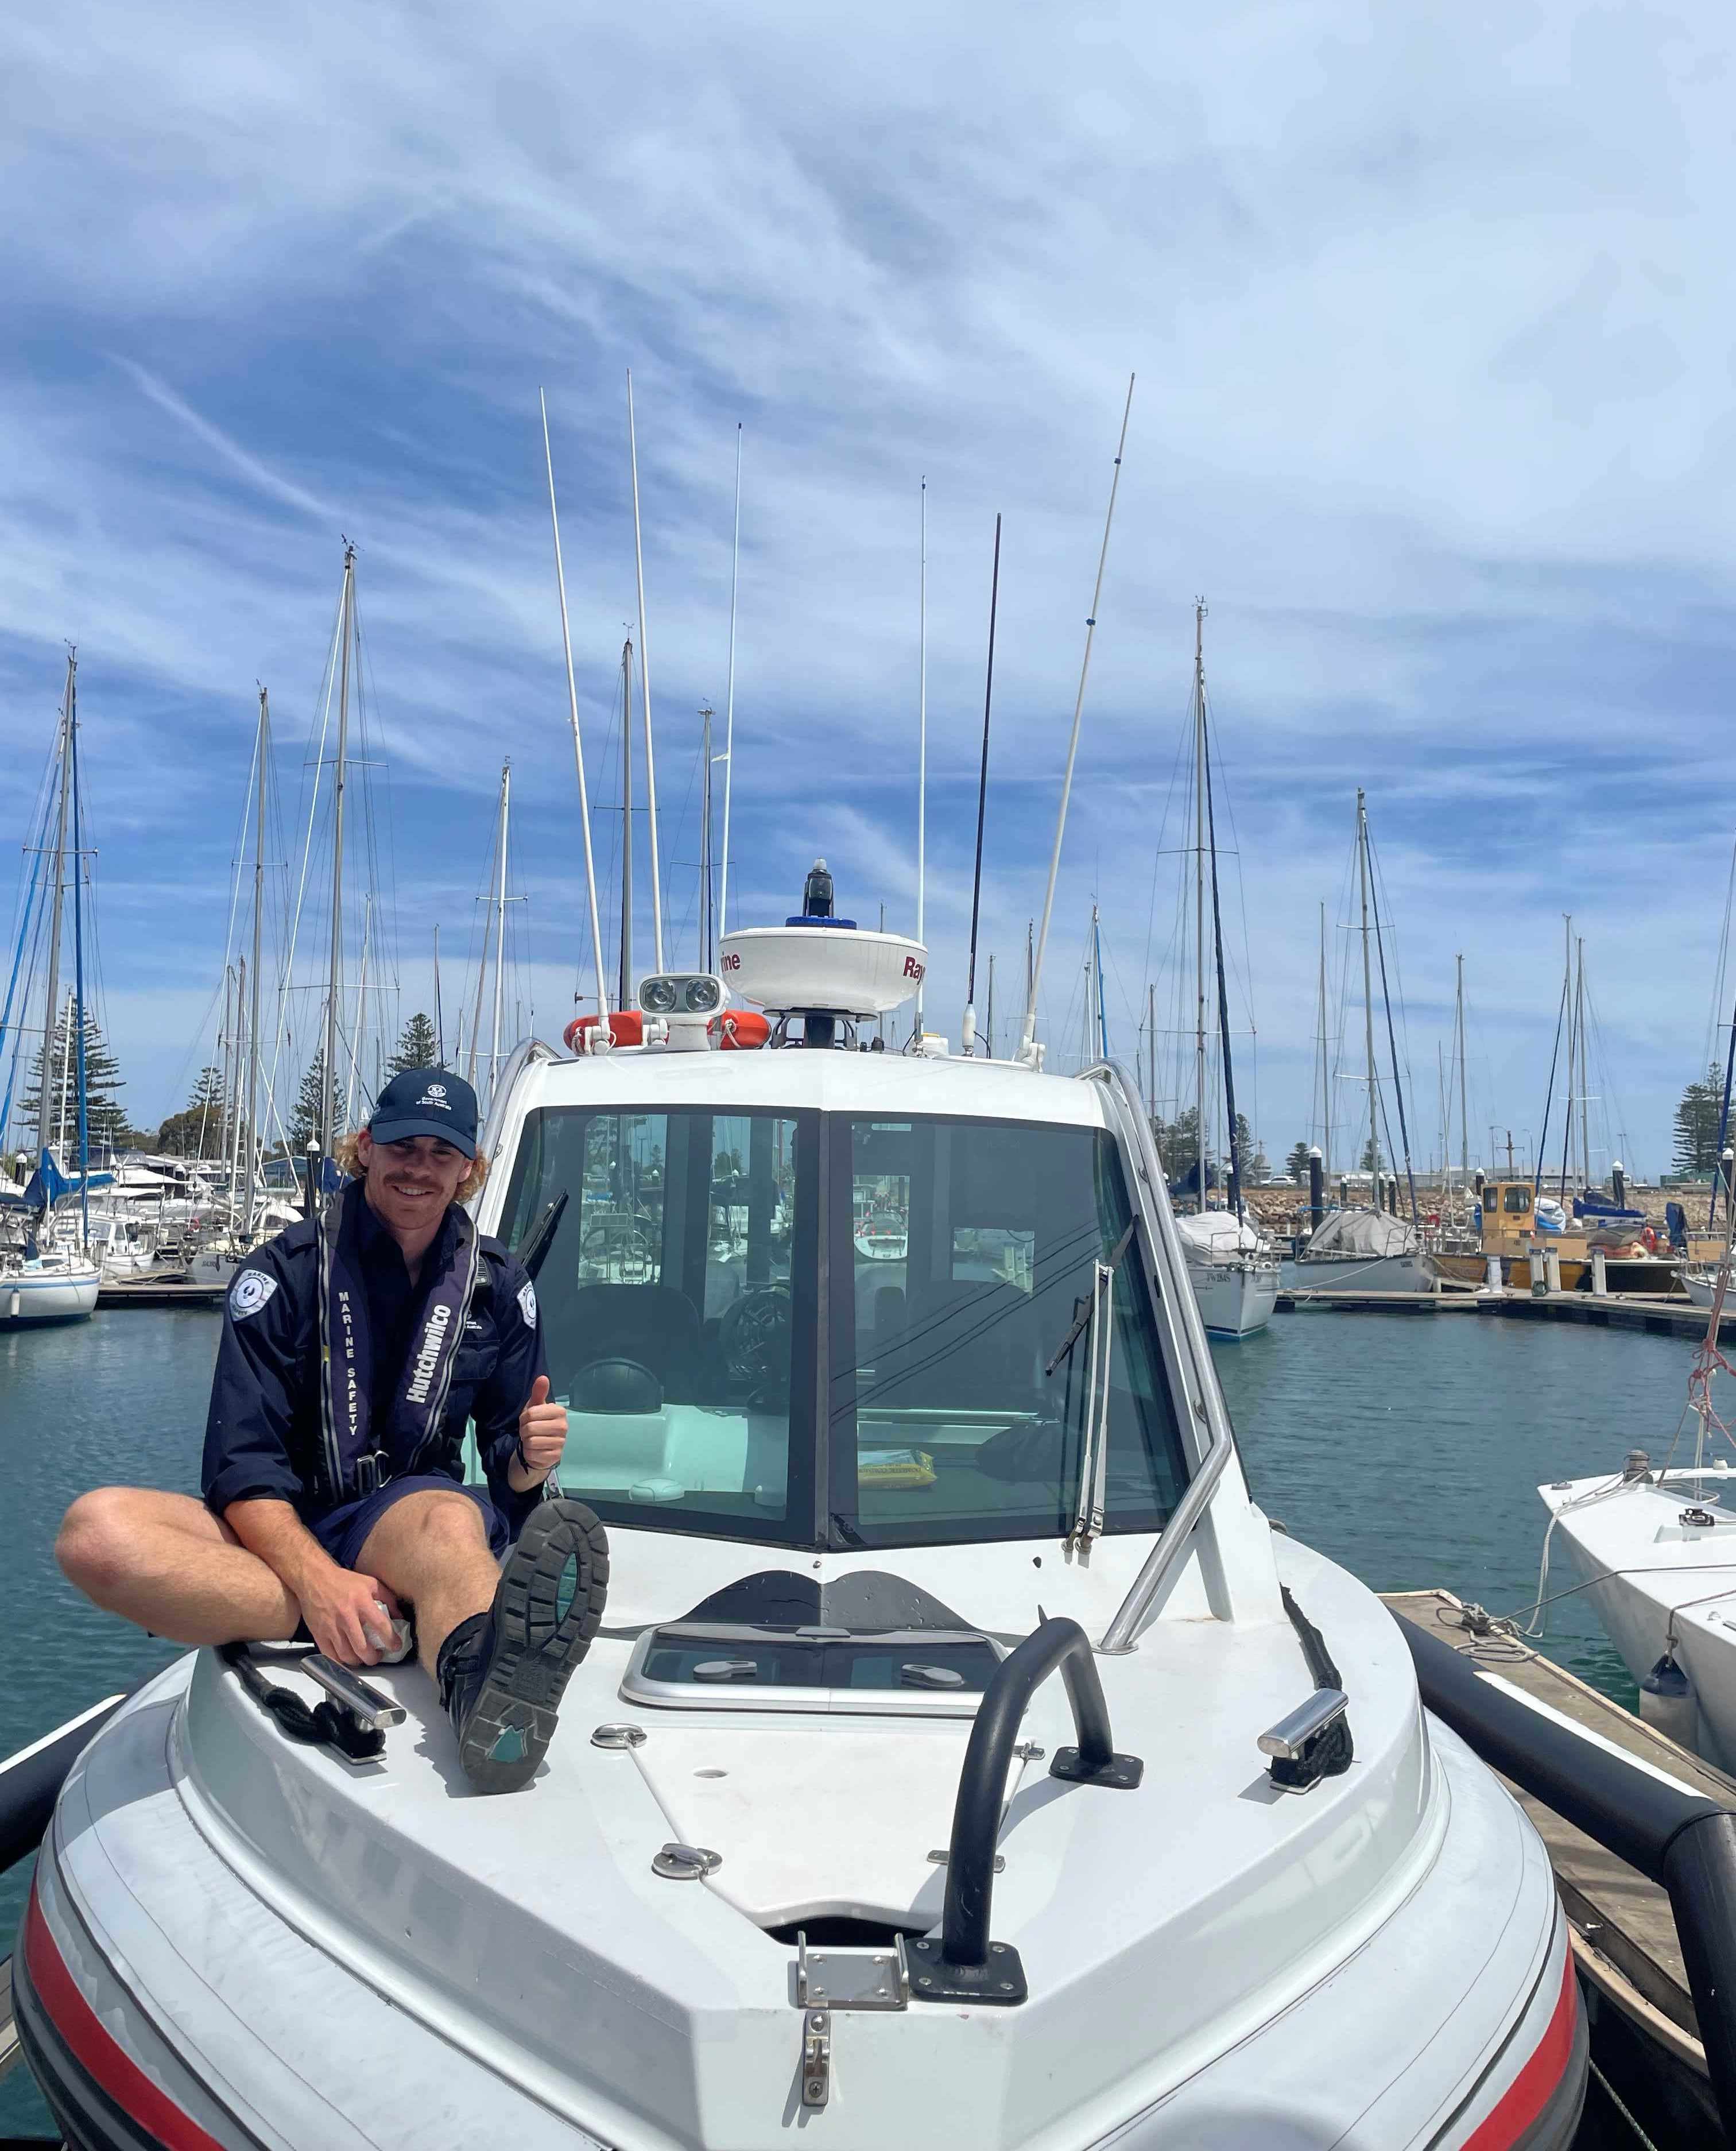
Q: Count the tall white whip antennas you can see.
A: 5